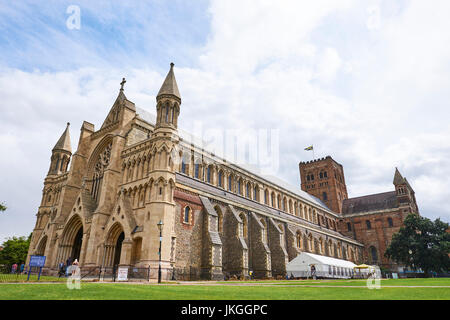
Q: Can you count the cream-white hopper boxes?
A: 0